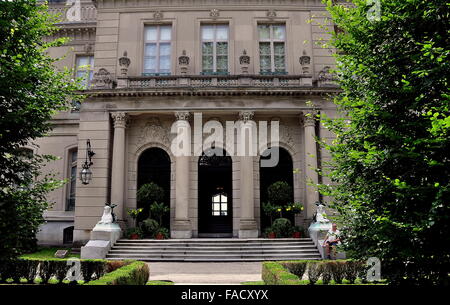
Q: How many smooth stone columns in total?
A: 4